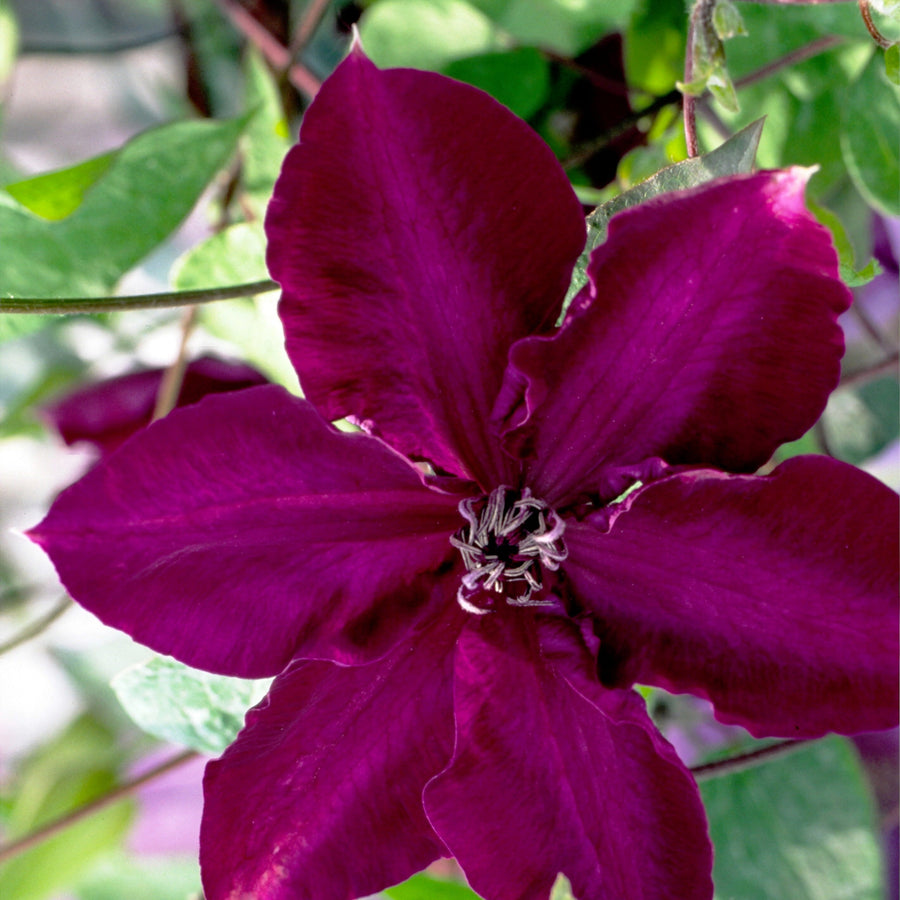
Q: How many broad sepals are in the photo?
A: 6